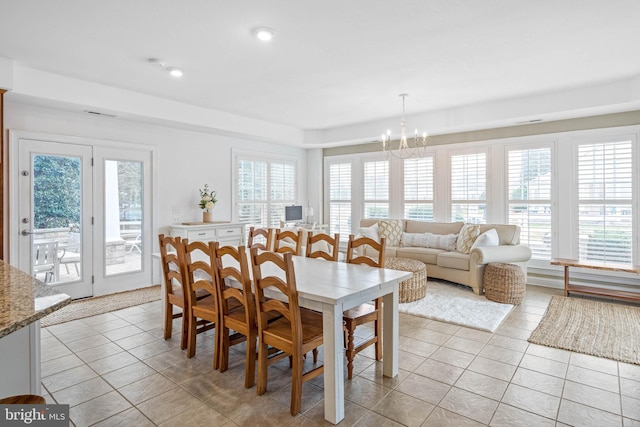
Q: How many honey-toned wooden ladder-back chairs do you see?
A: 8